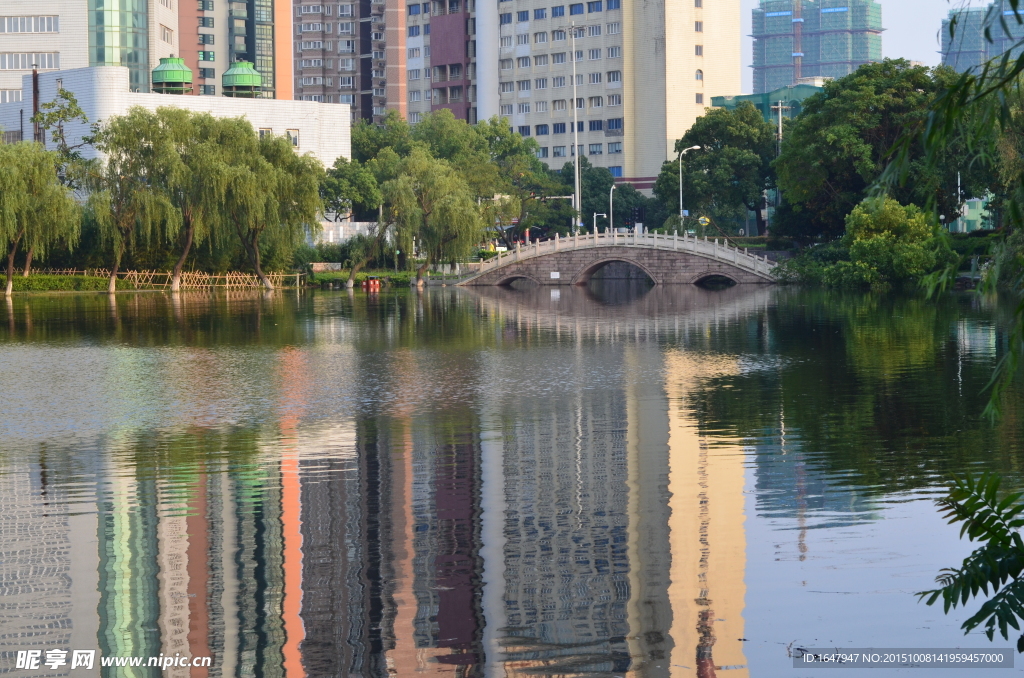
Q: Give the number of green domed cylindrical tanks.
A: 2